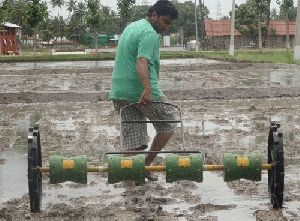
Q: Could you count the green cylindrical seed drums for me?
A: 4